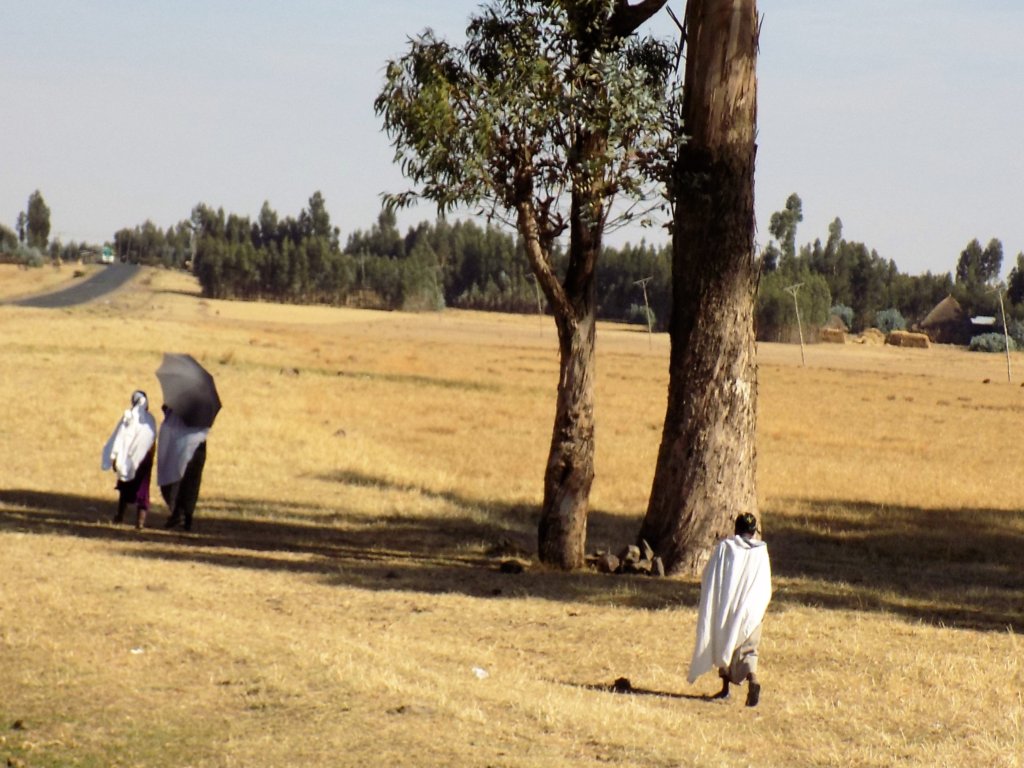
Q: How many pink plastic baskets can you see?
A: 0